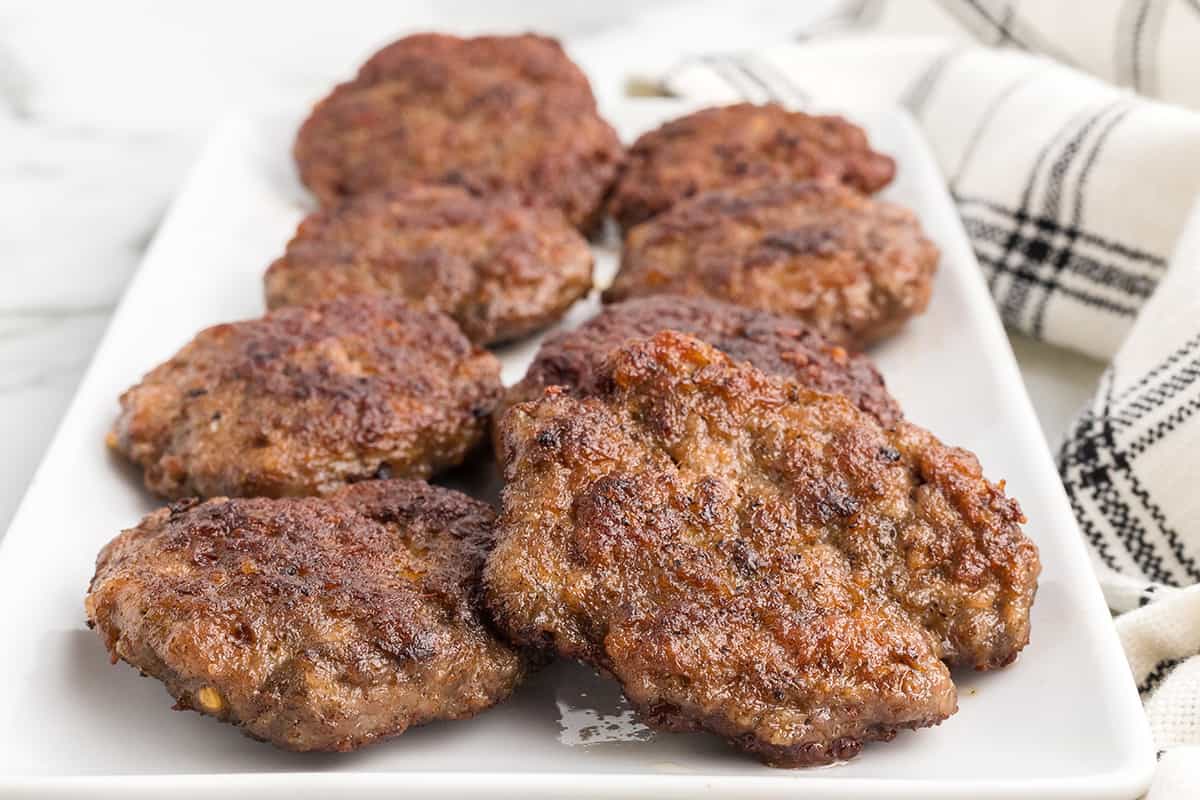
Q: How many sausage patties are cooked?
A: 8